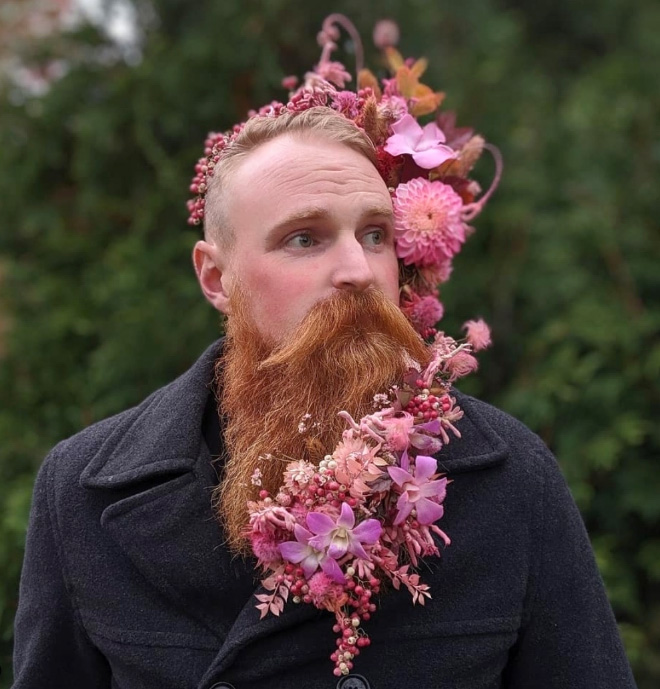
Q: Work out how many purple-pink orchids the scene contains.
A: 3